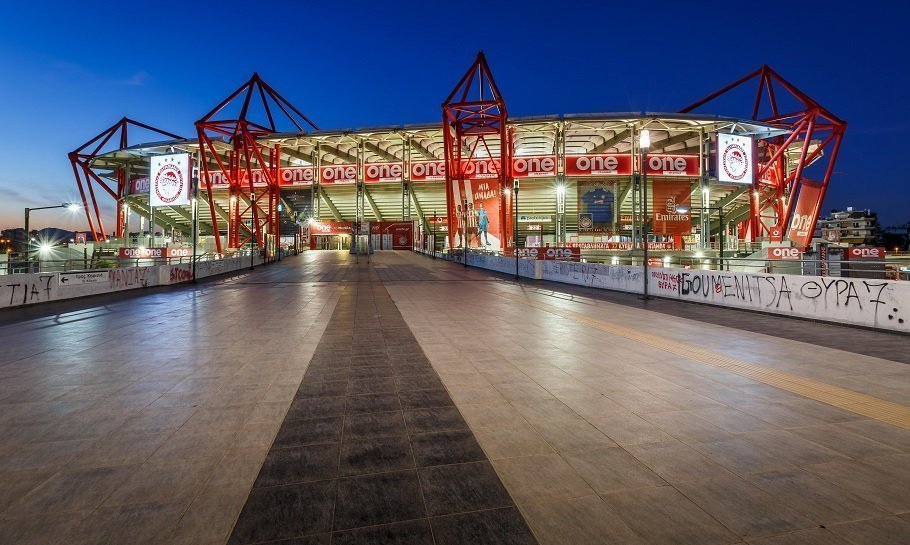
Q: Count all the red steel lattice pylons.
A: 4